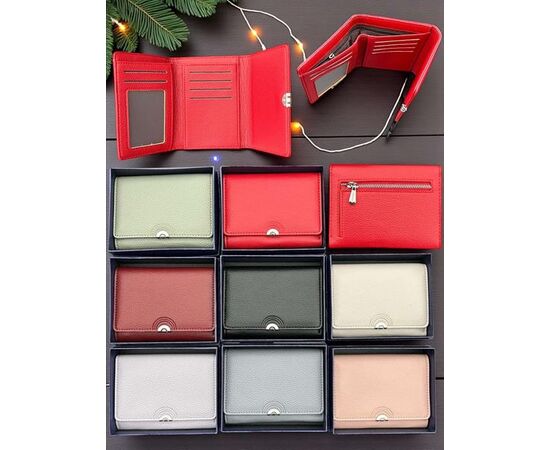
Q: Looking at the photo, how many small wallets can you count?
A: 11